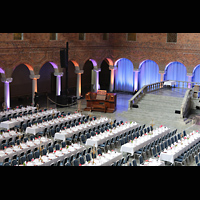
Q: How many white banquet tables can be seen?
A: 12